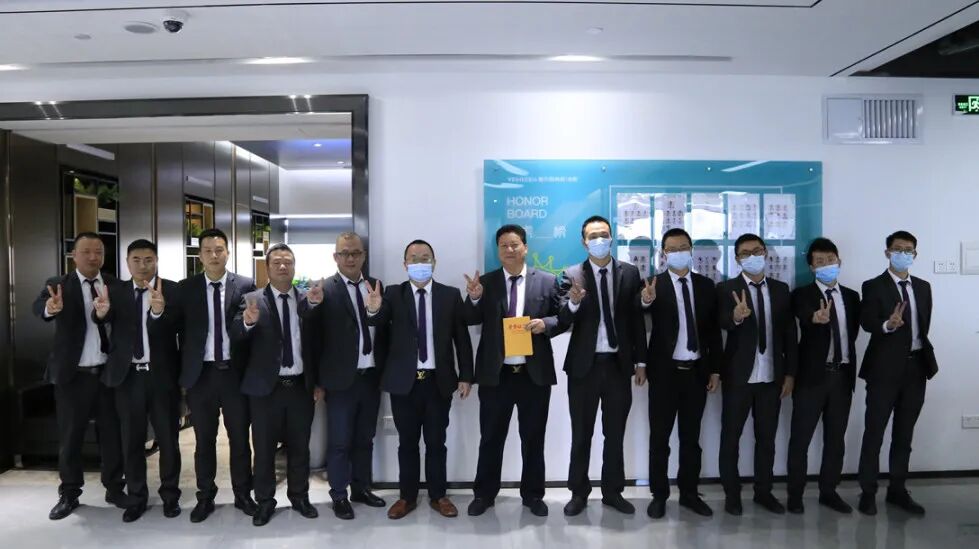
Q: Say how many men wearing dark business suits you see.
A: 12